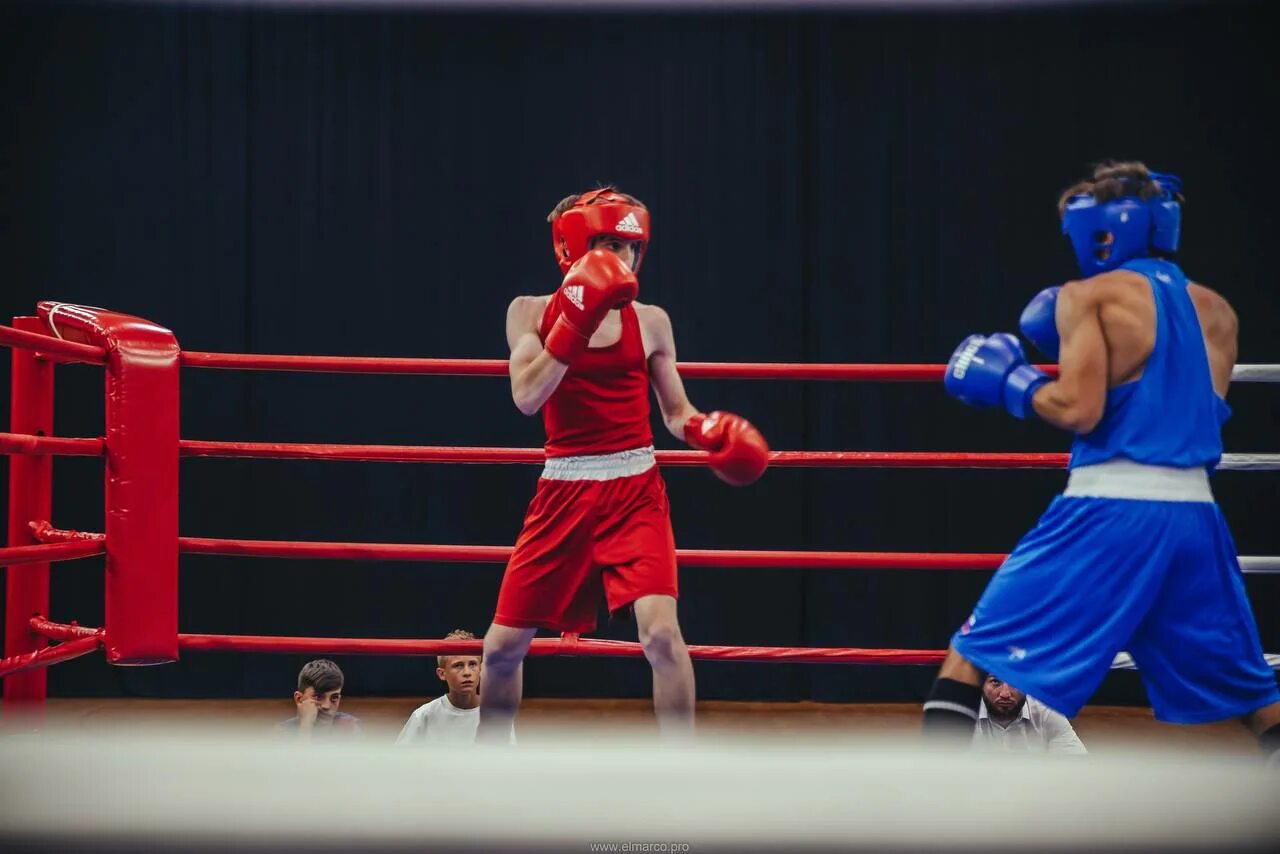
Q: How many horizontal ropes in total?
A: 4